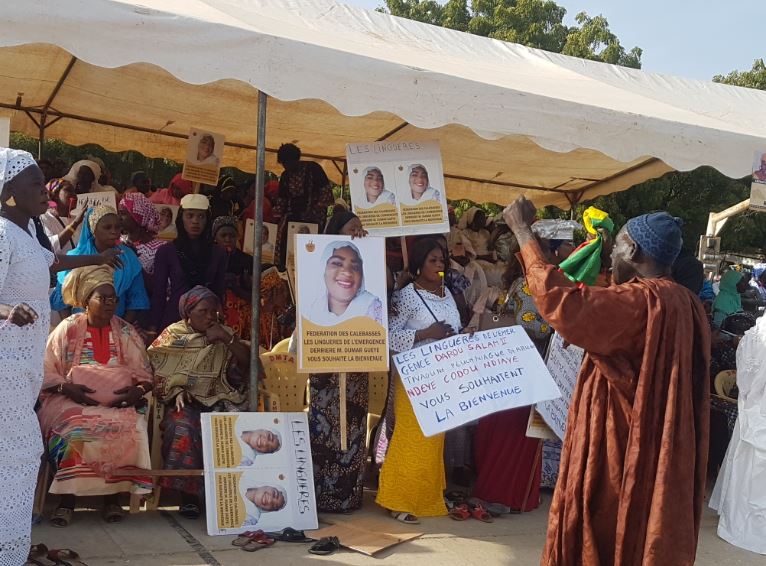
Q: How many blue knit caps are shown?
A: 1